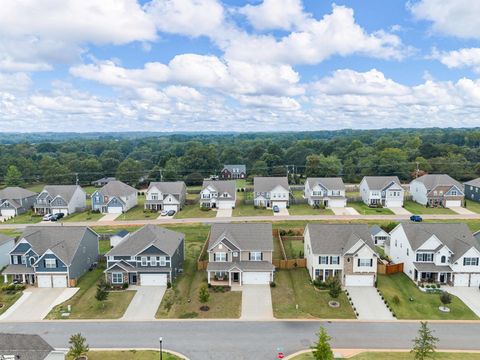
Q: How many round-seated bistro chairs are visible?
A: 0